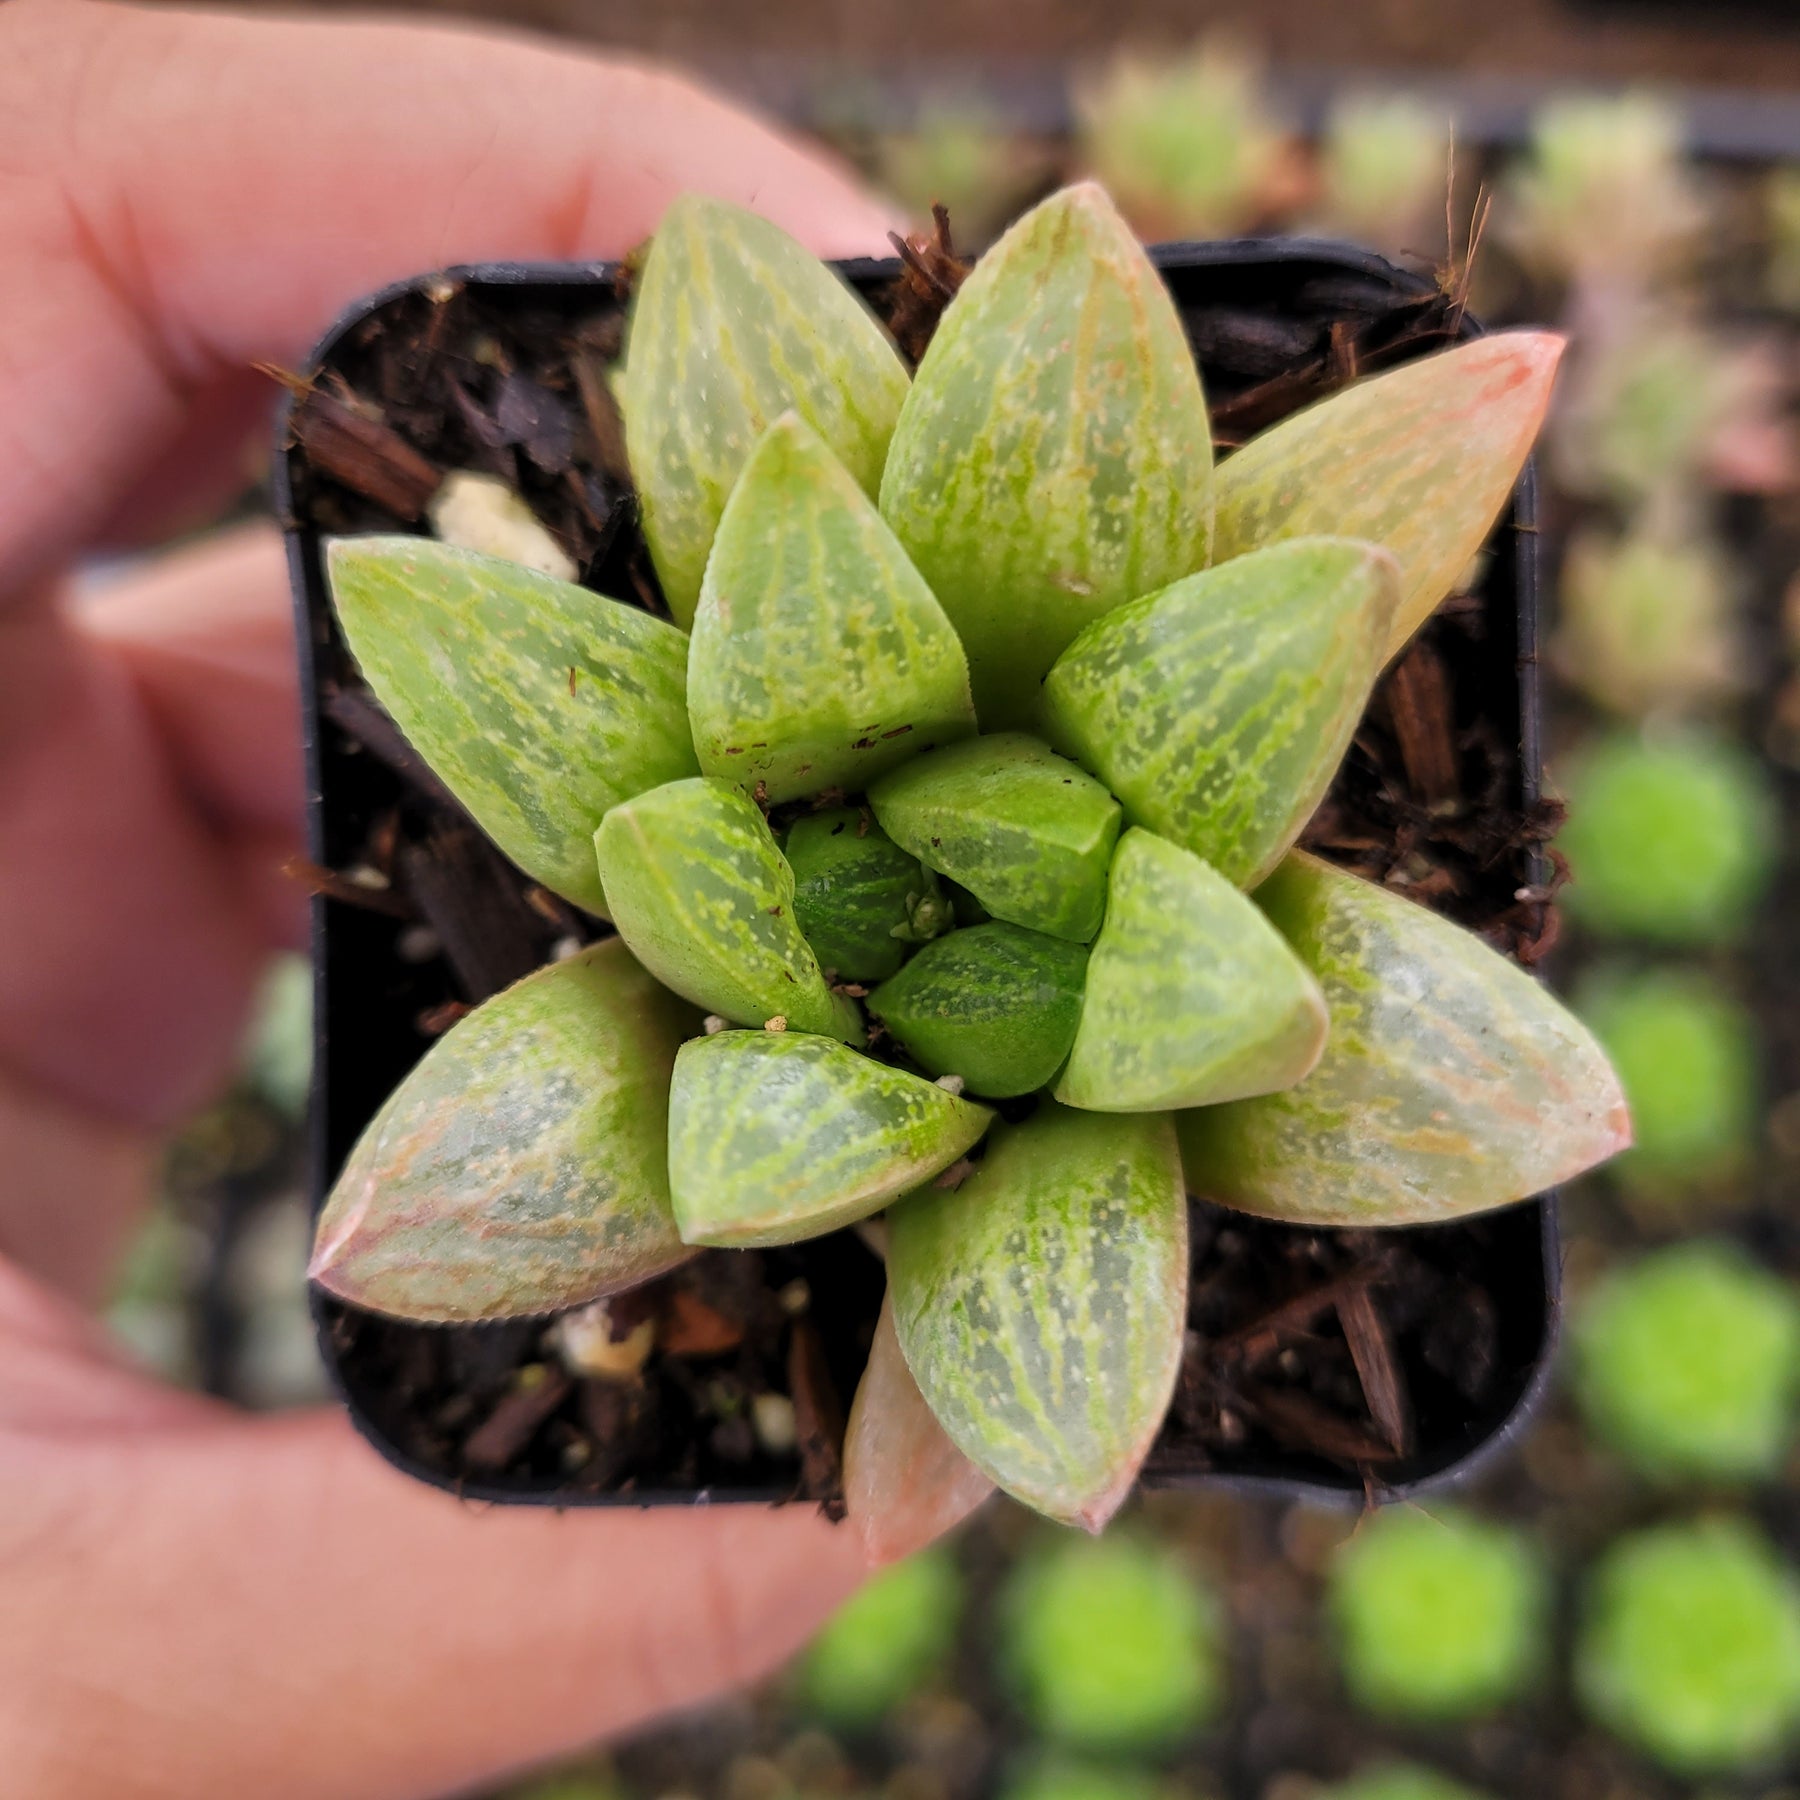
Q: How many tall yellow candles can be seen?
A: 0